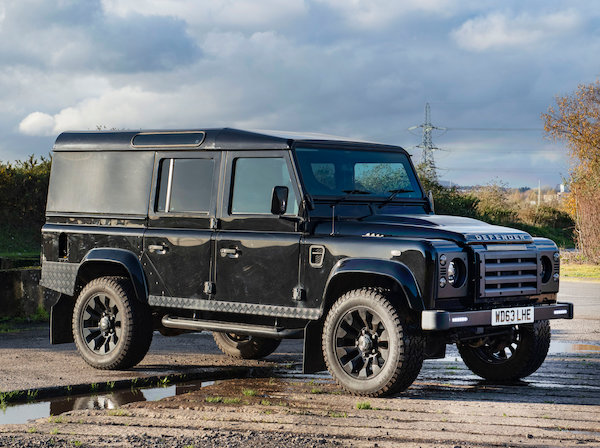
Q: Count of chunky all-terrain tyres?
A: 4